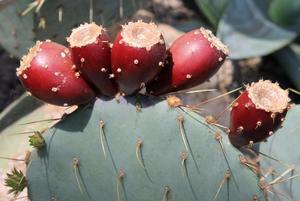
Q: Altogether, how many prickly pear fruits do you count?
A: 5